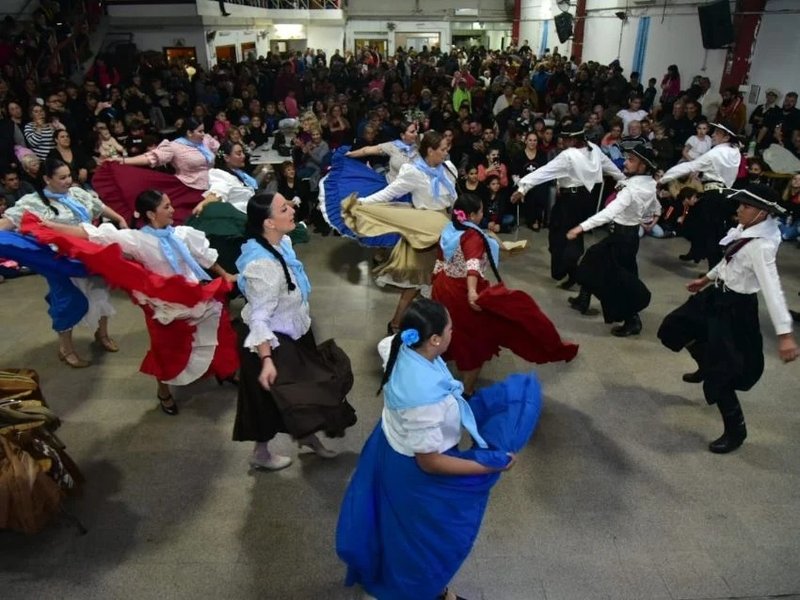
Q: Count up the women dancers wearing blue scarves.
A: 9